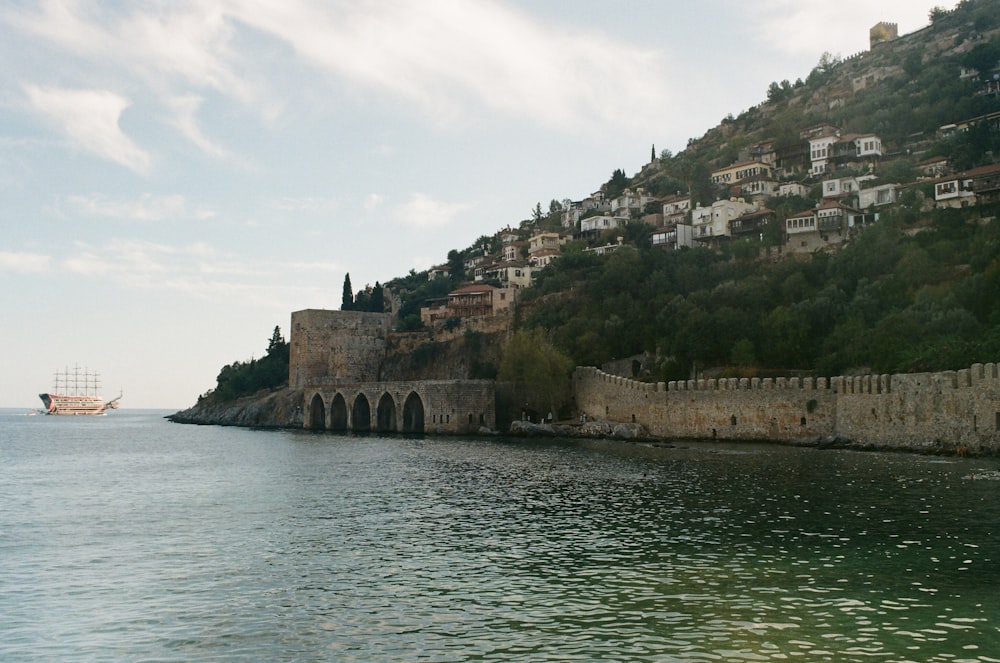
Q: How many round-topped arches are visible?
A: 5